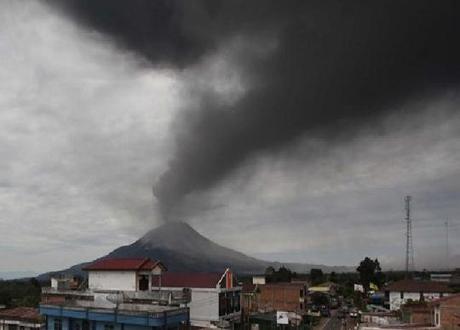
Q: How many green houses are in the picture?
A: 0